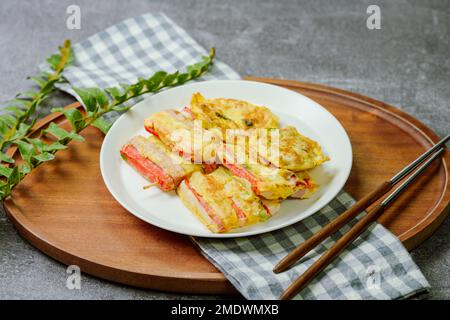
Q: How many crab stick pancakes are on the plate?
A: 6